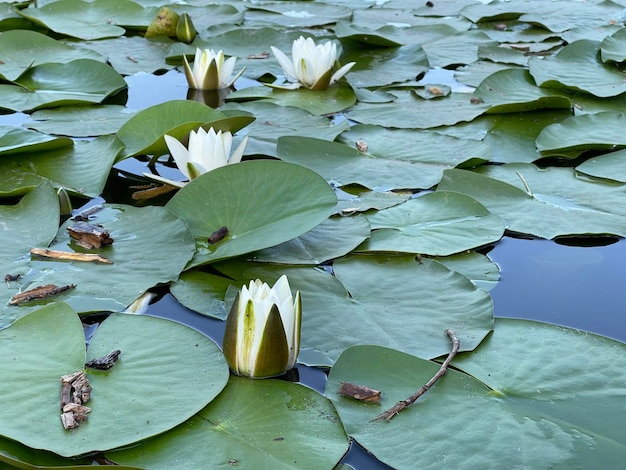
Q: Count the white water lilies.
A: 4